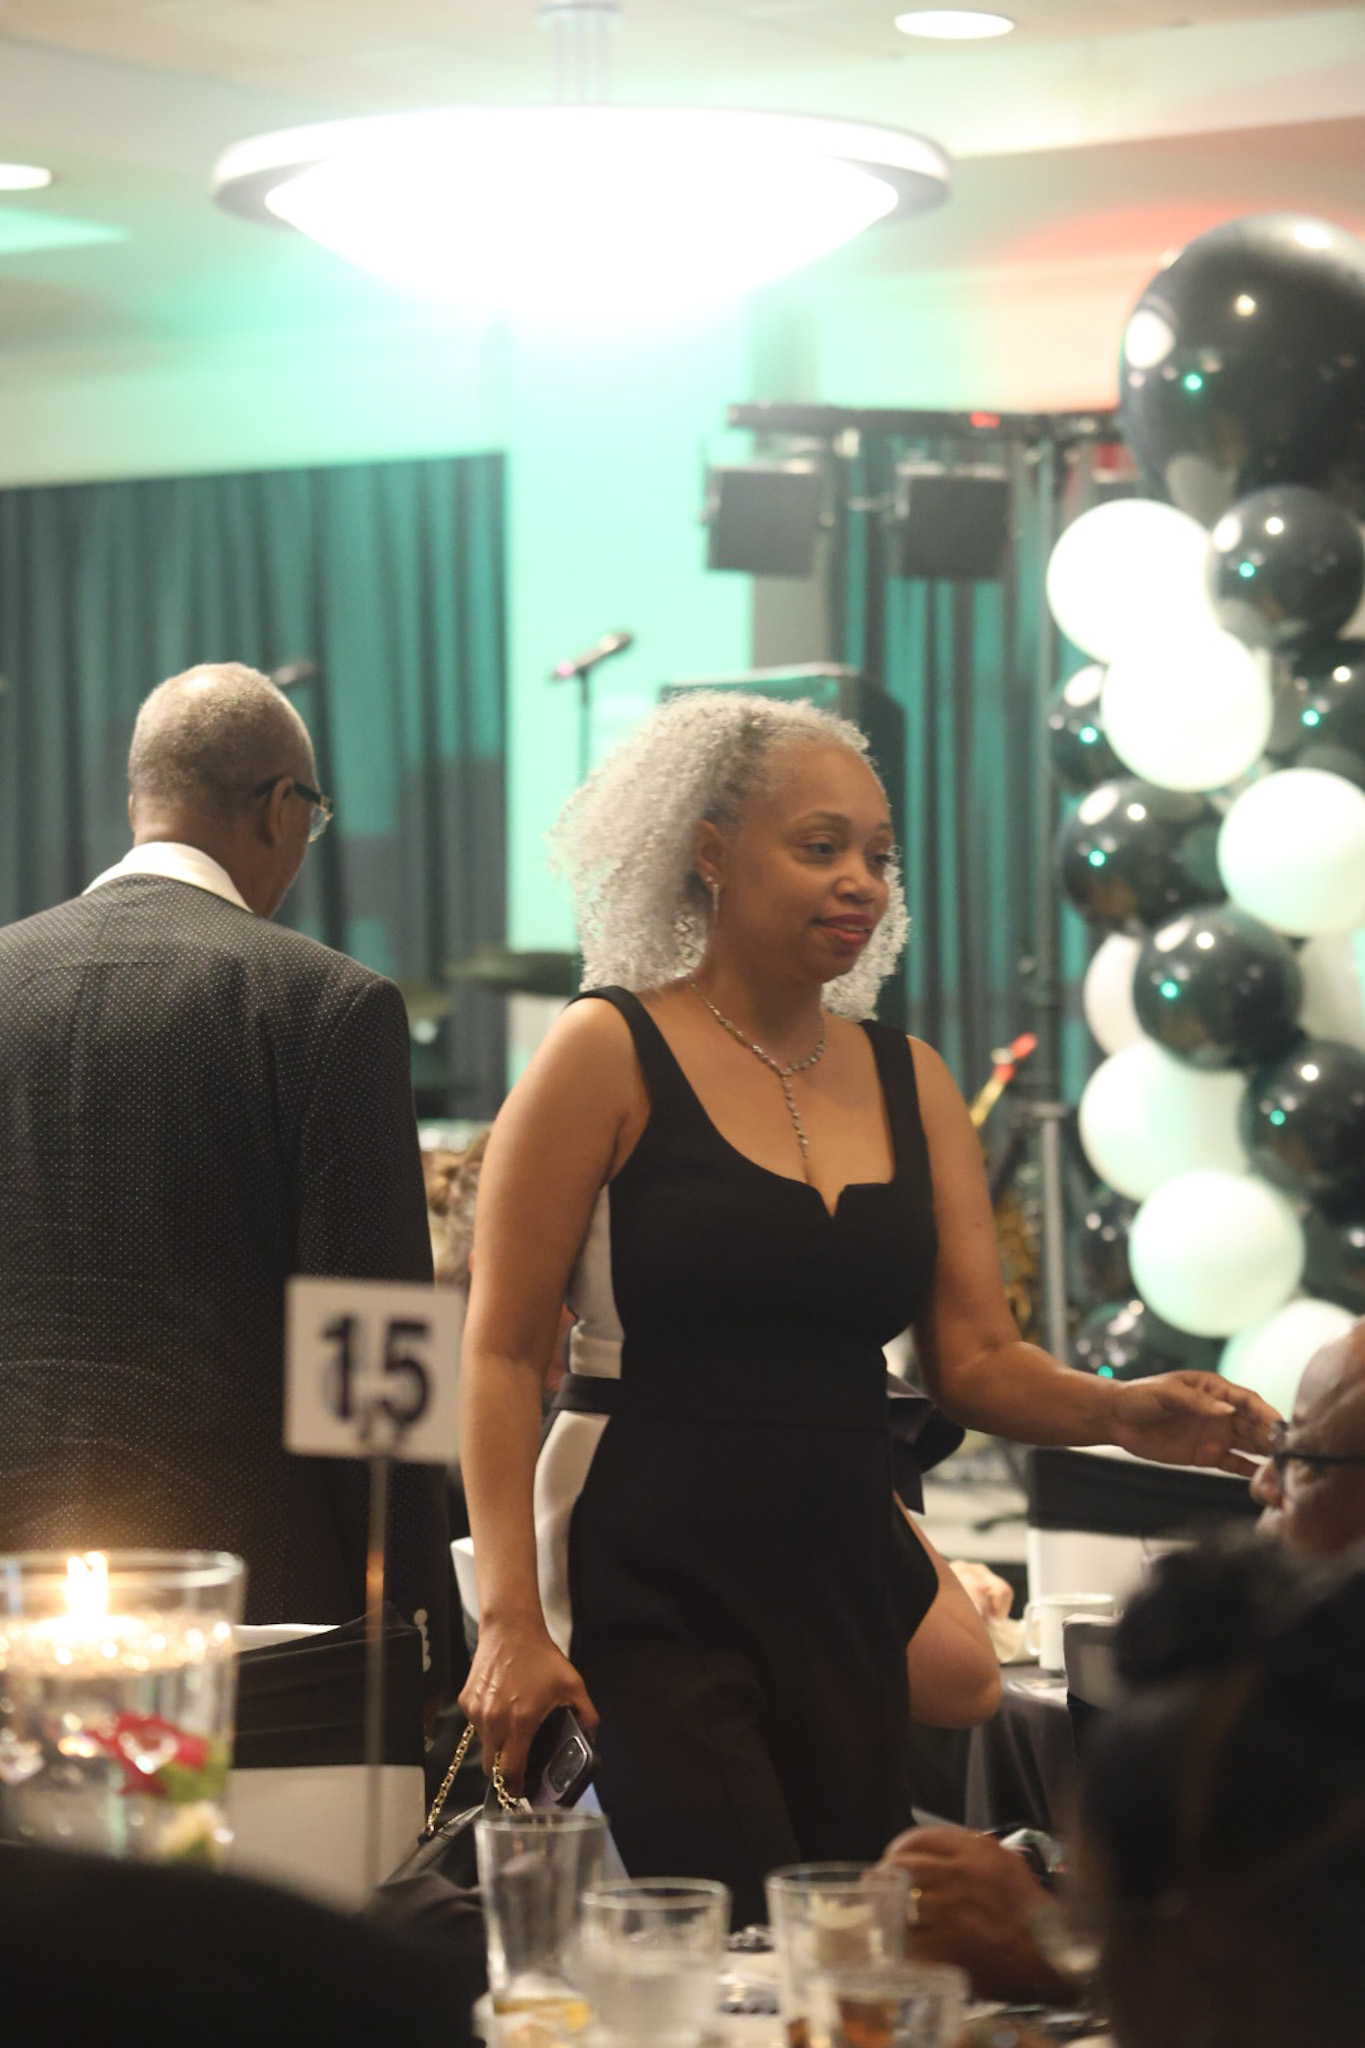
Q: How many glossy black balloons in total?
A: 10